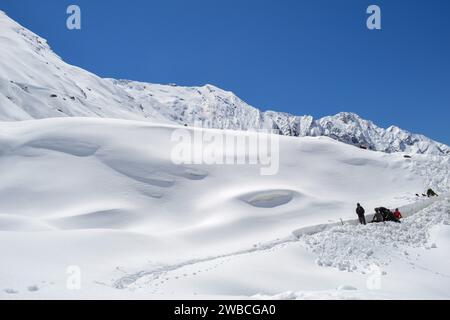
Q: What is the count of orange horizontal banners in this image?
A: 0